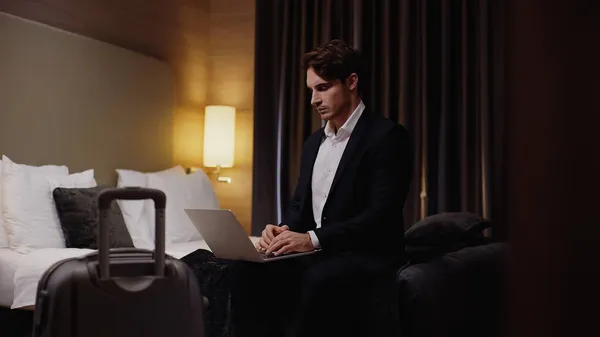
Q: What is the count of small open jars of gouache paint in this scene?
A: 0